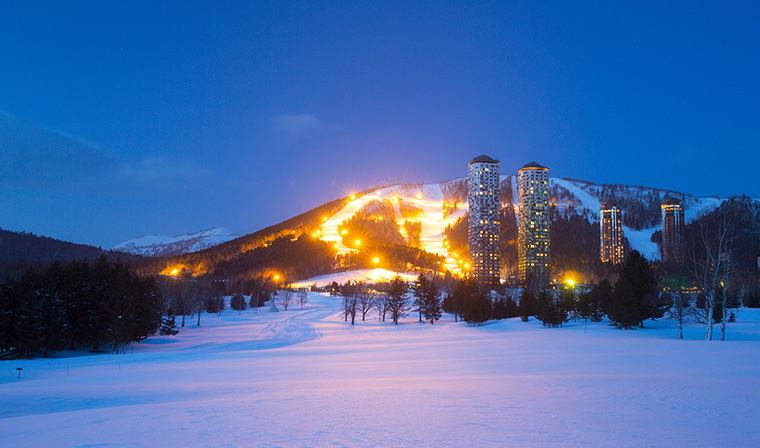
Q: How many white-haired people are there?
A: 0